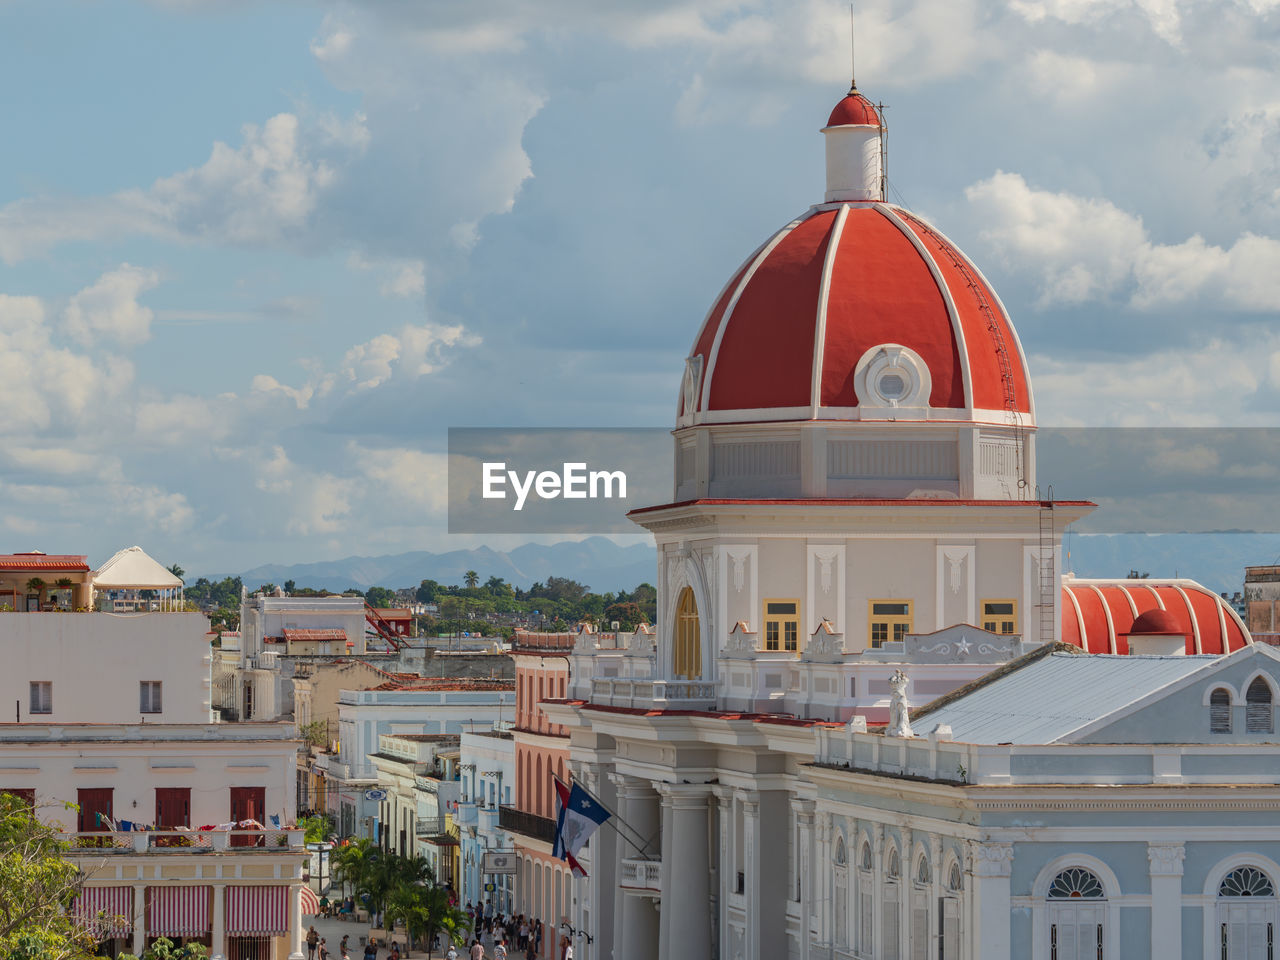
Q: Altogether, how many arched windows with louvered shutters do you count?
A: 2